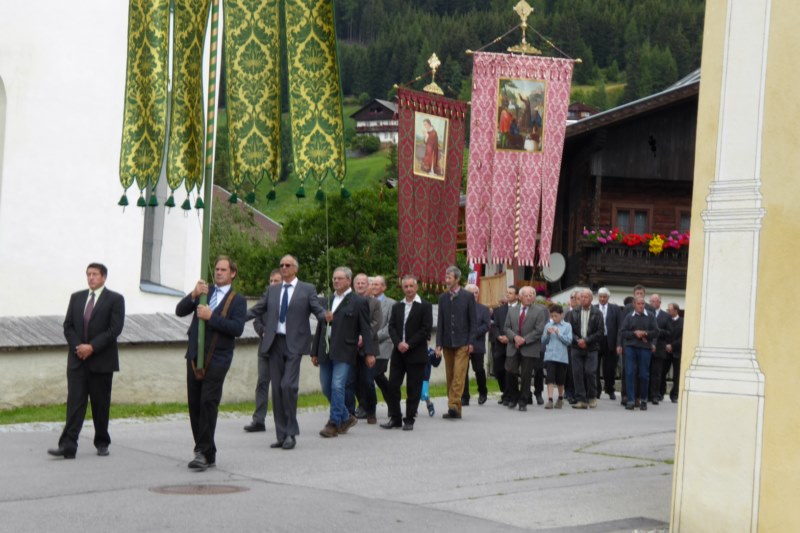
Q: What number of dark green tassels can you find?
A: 12